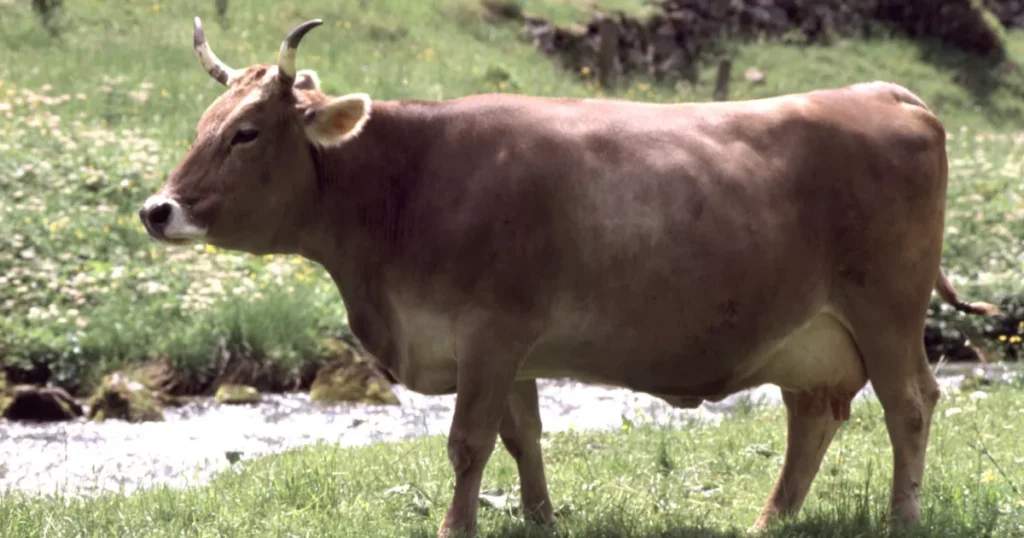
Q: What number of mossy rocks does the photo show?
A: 4